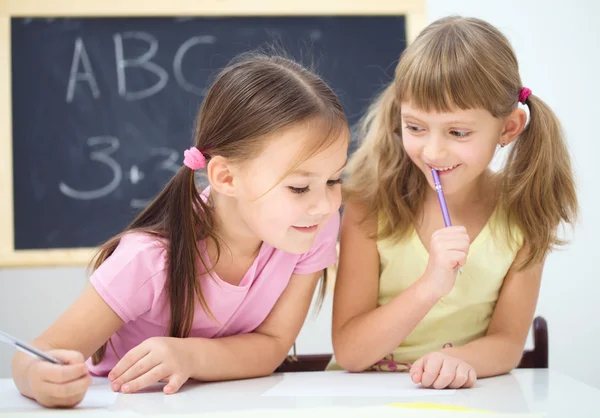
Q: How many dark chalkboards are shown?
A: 1